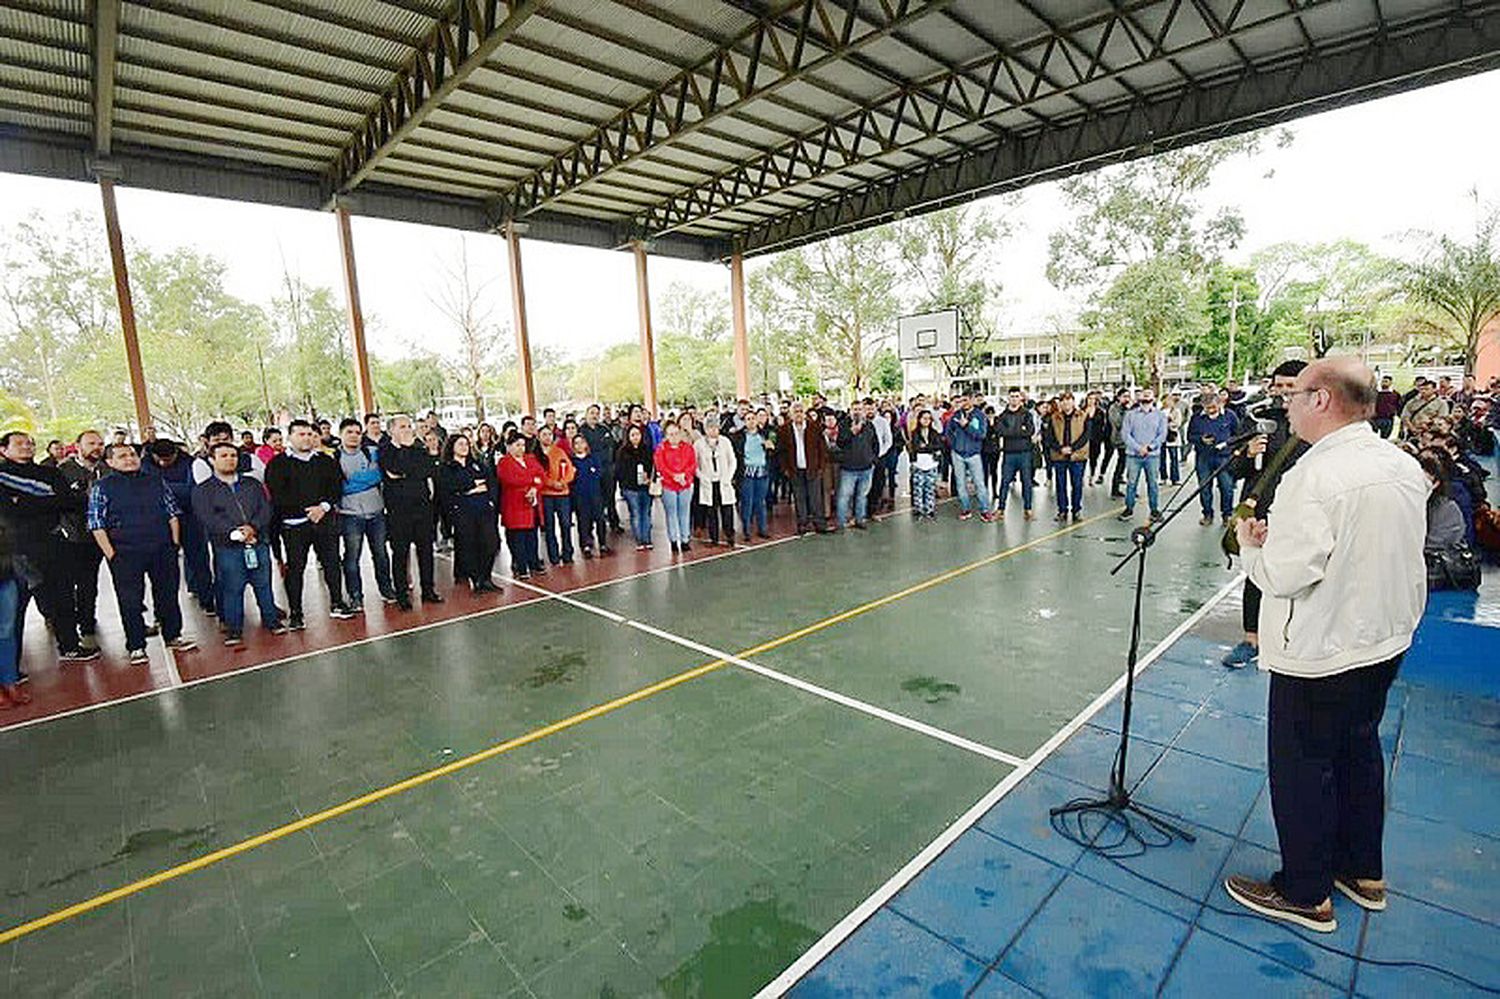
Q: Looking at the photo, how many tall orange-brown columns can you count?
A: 5